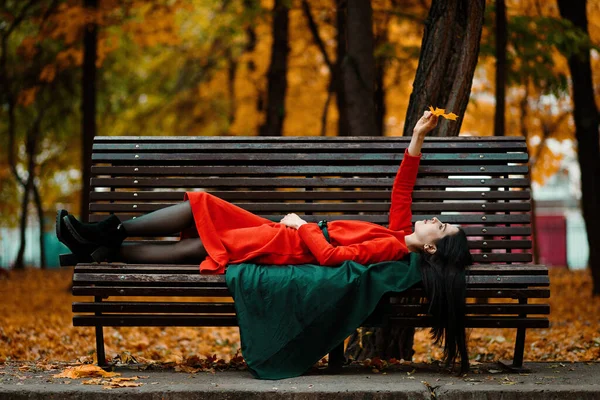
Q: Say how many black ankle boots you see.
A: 2